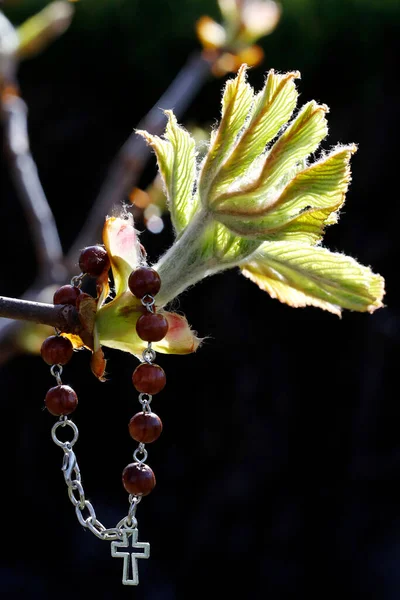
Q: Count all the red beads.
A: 9